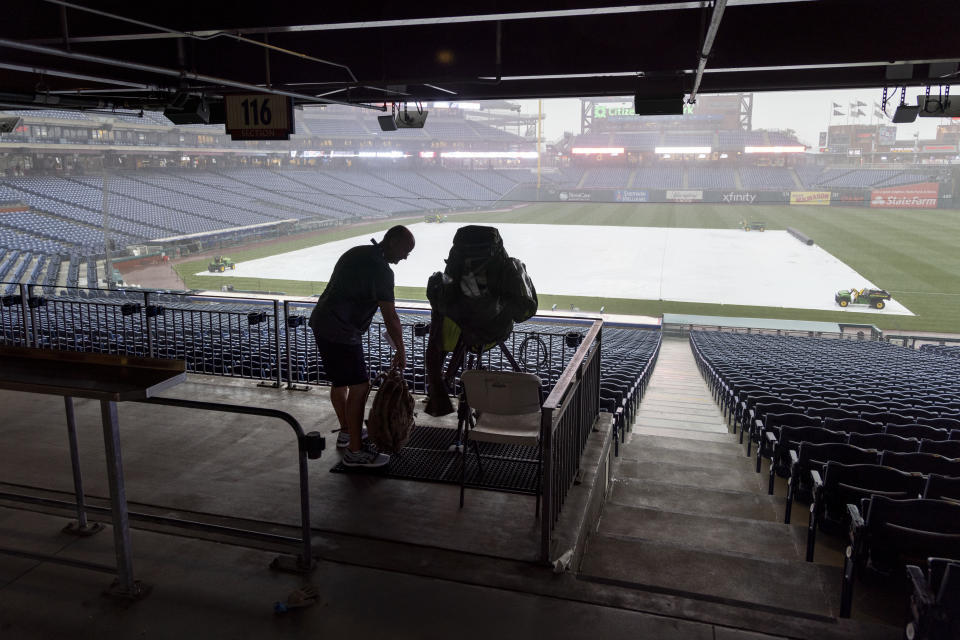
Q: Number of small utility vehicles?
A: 4